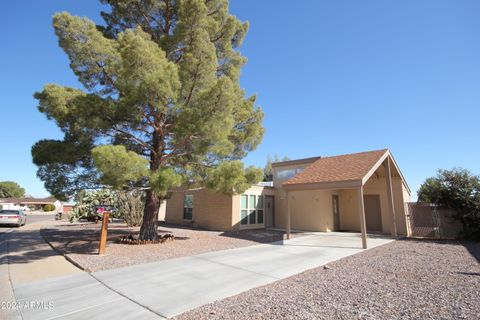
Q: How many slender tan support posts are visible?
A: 3